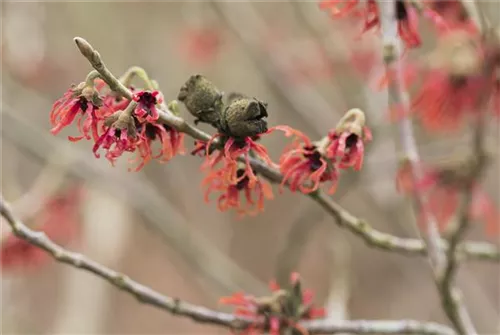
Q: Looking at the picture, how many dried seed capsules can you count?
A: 2